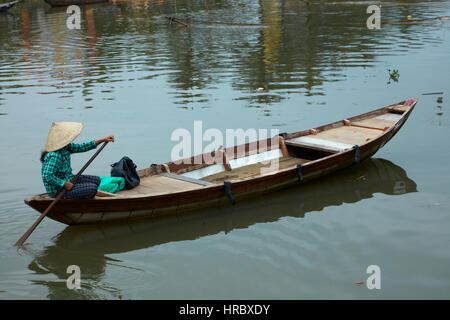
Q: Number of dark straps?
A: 3